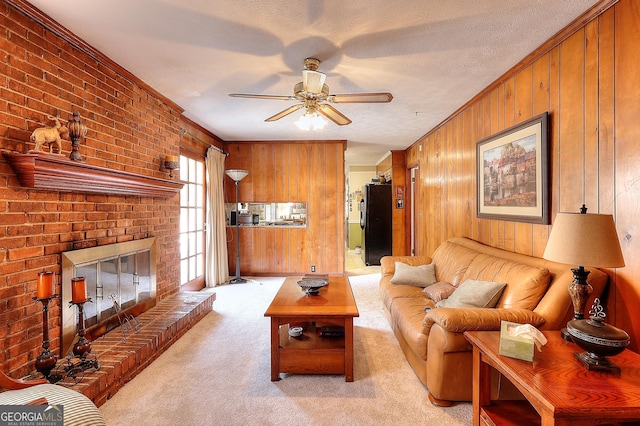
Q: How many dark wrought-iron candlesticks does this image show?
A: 2